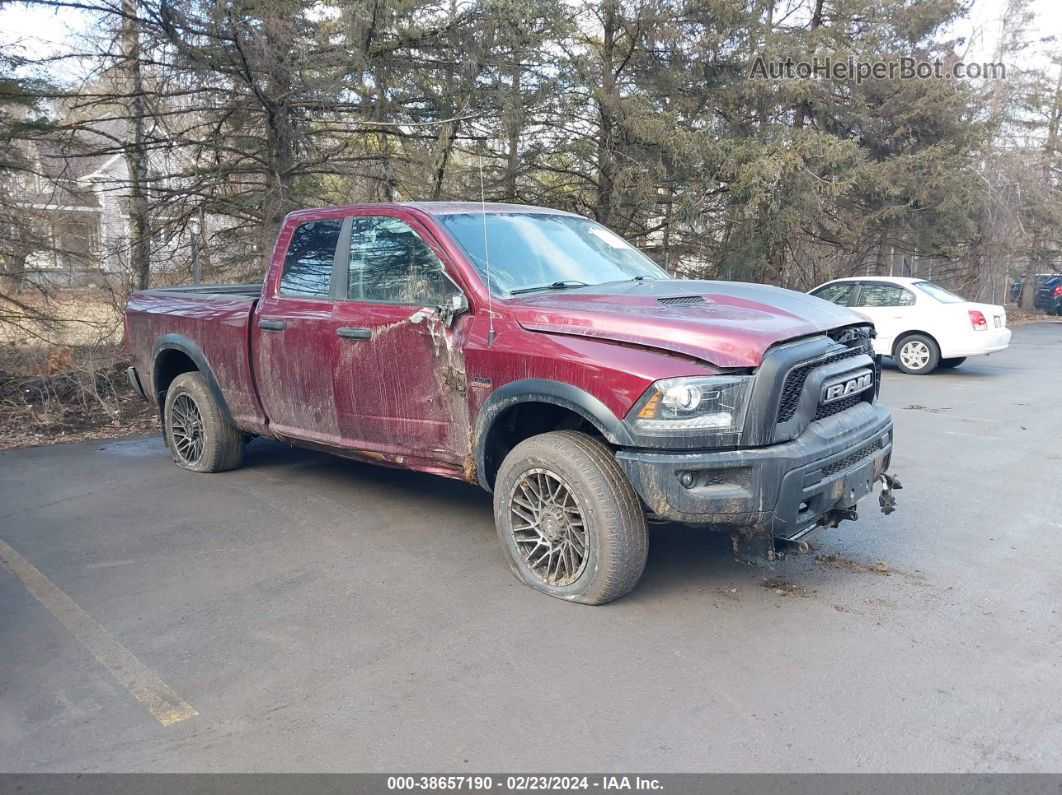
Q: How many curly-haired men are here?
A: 0